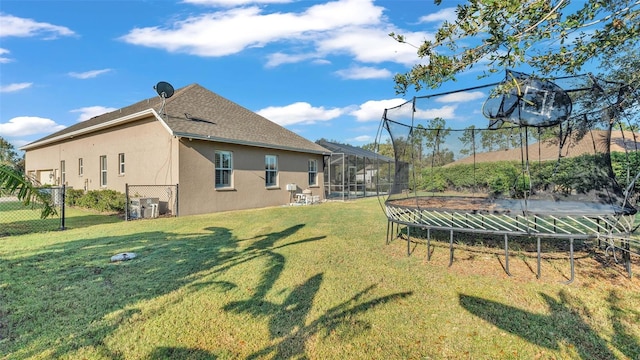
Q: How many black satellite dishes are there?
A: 1